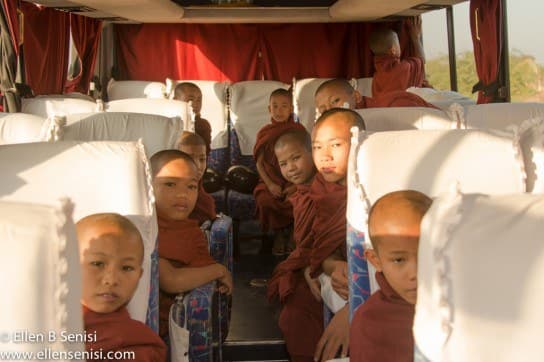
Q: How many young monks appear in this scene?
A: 10